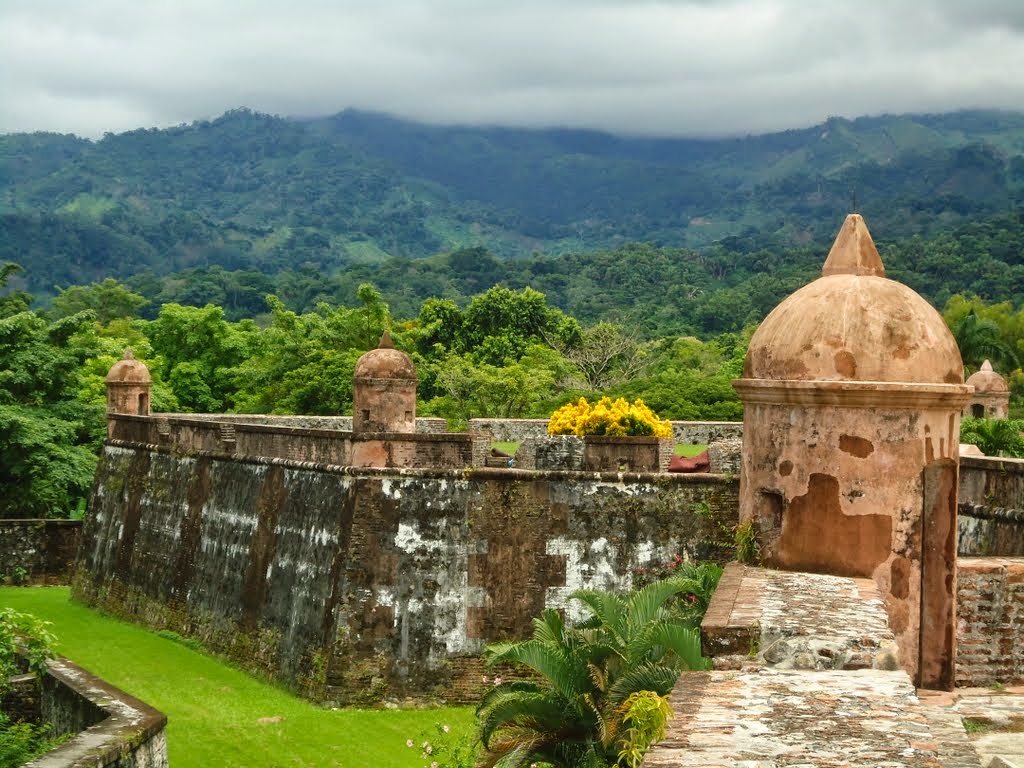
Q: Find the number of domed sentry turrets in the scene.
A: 4